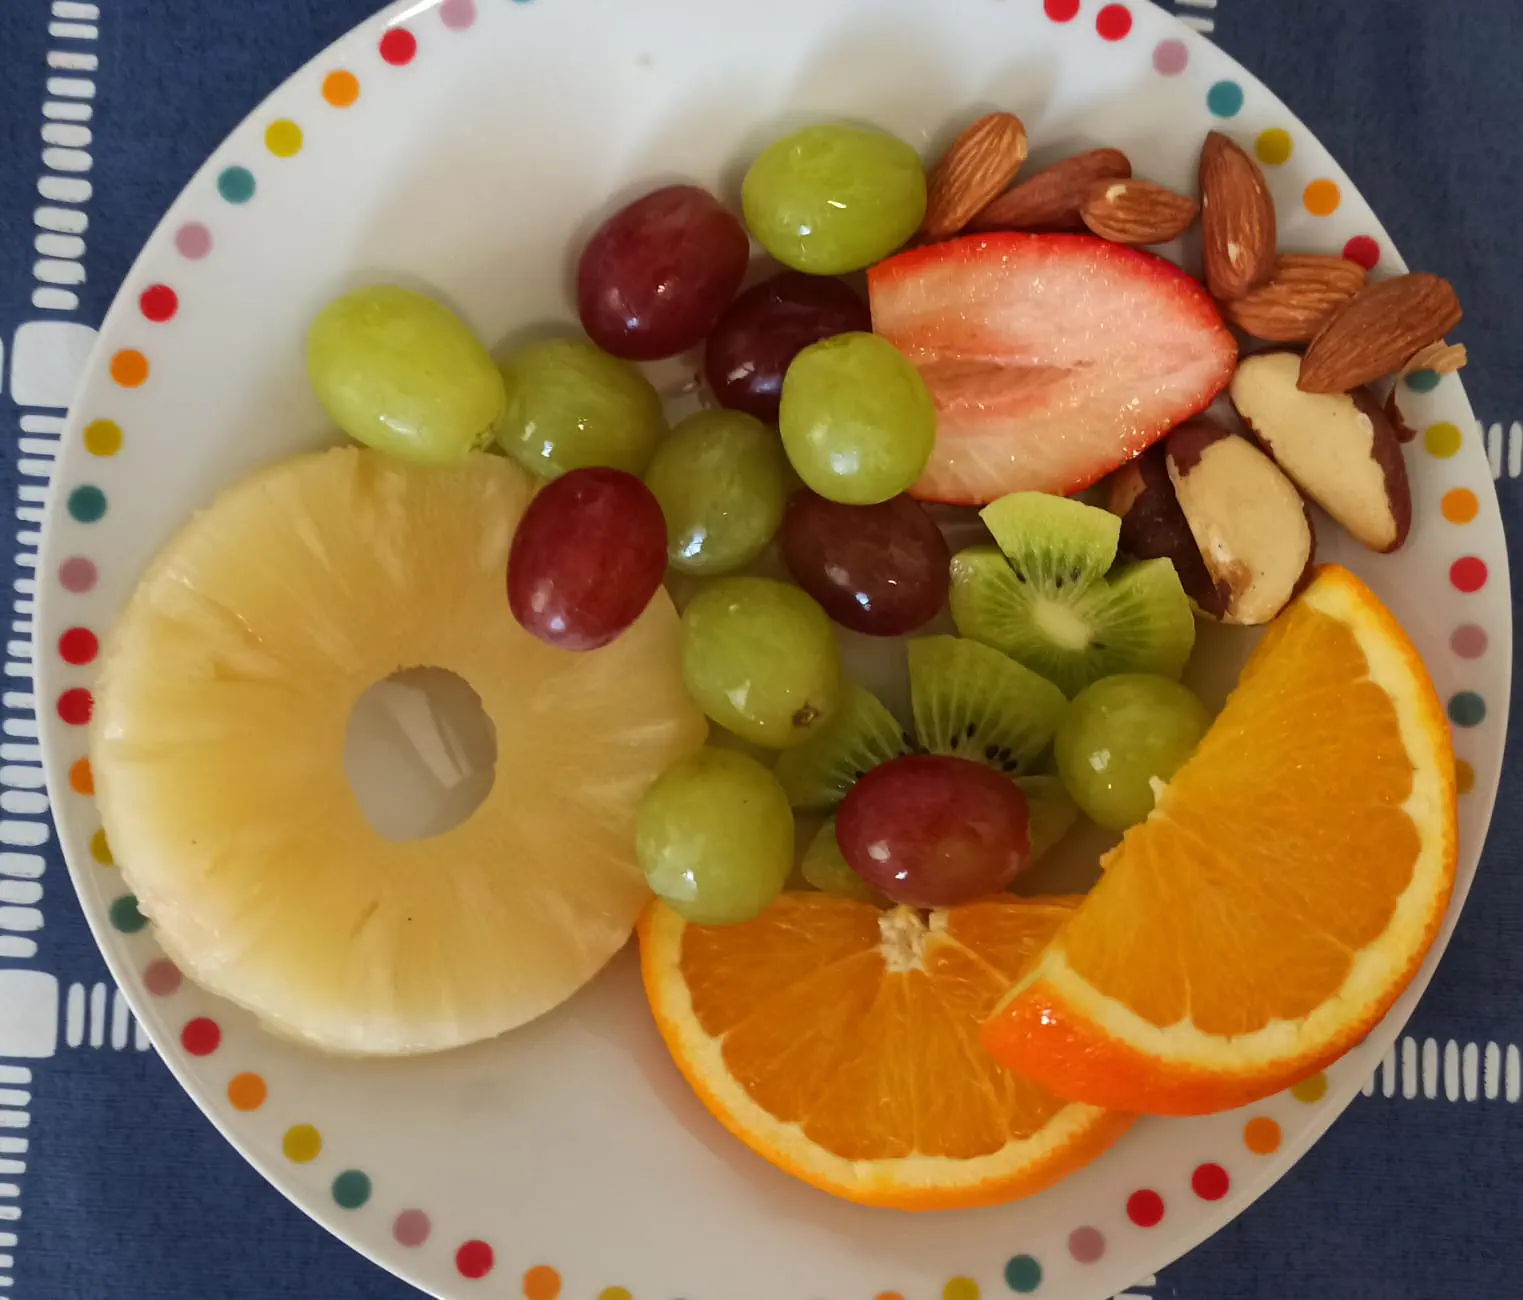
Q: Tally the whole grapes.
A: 13